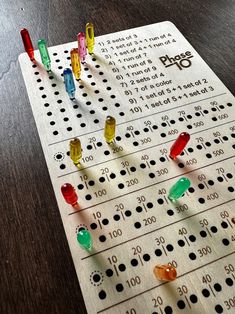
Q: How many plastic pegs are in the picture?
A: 13